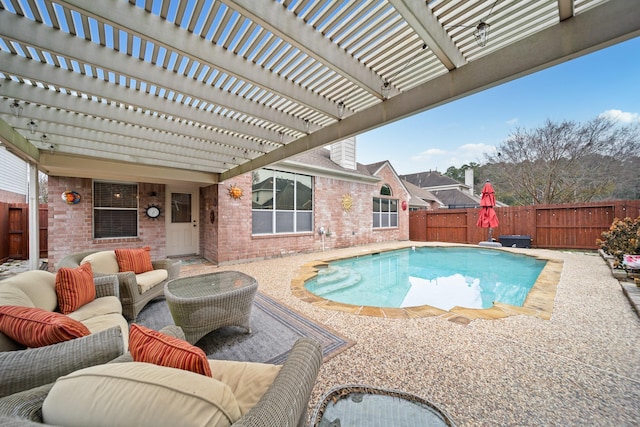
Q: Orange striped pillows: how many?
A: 4